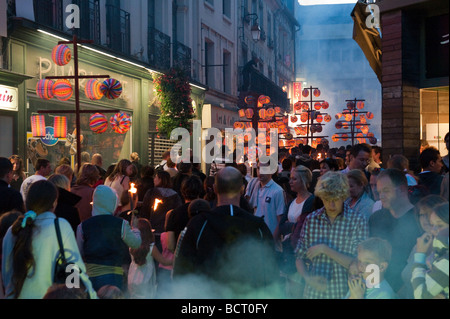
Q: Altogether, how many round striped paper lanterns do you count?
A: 7